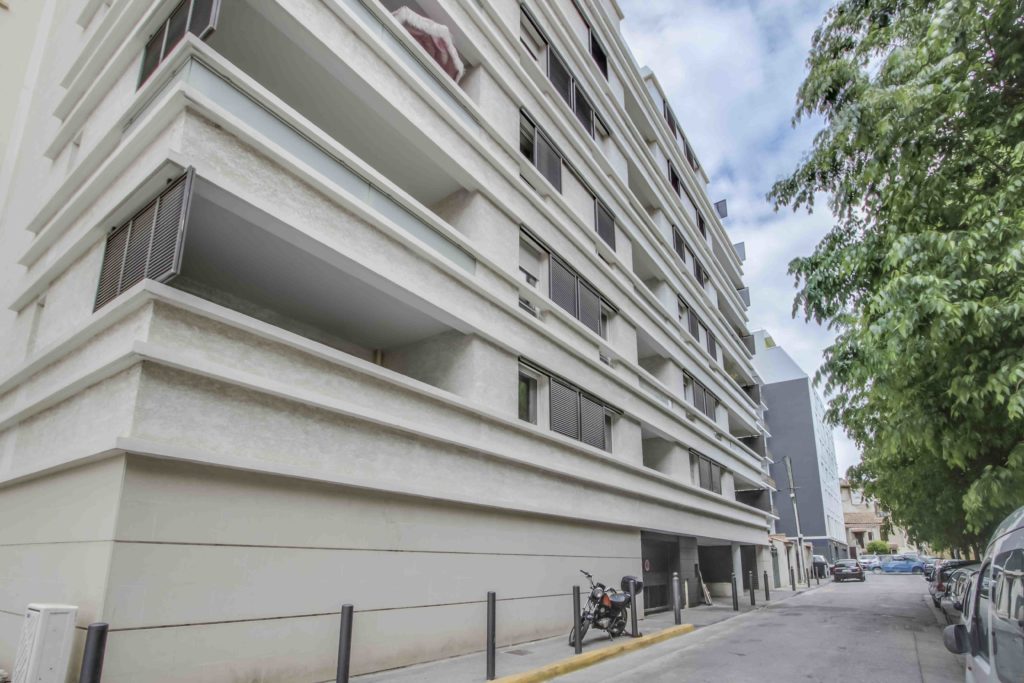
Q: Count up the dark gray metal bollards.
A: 12